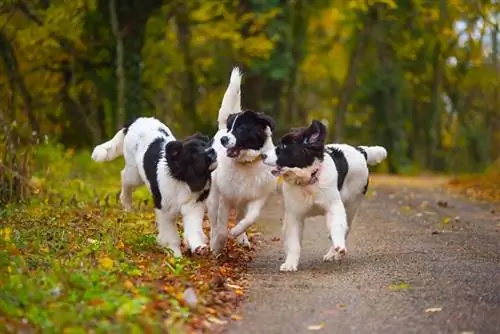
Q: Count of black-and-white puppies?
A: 3